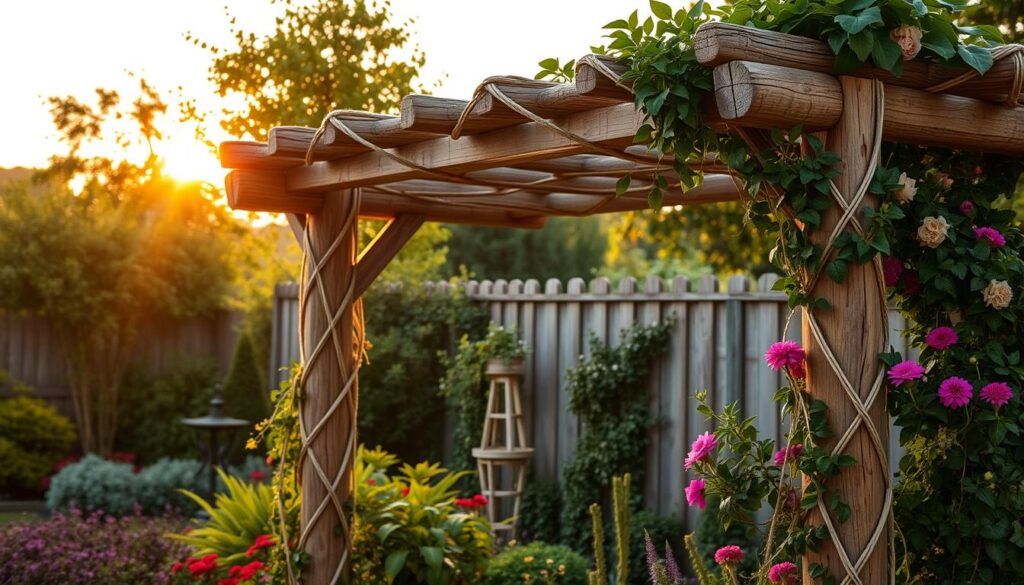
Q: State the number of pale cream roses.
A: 4